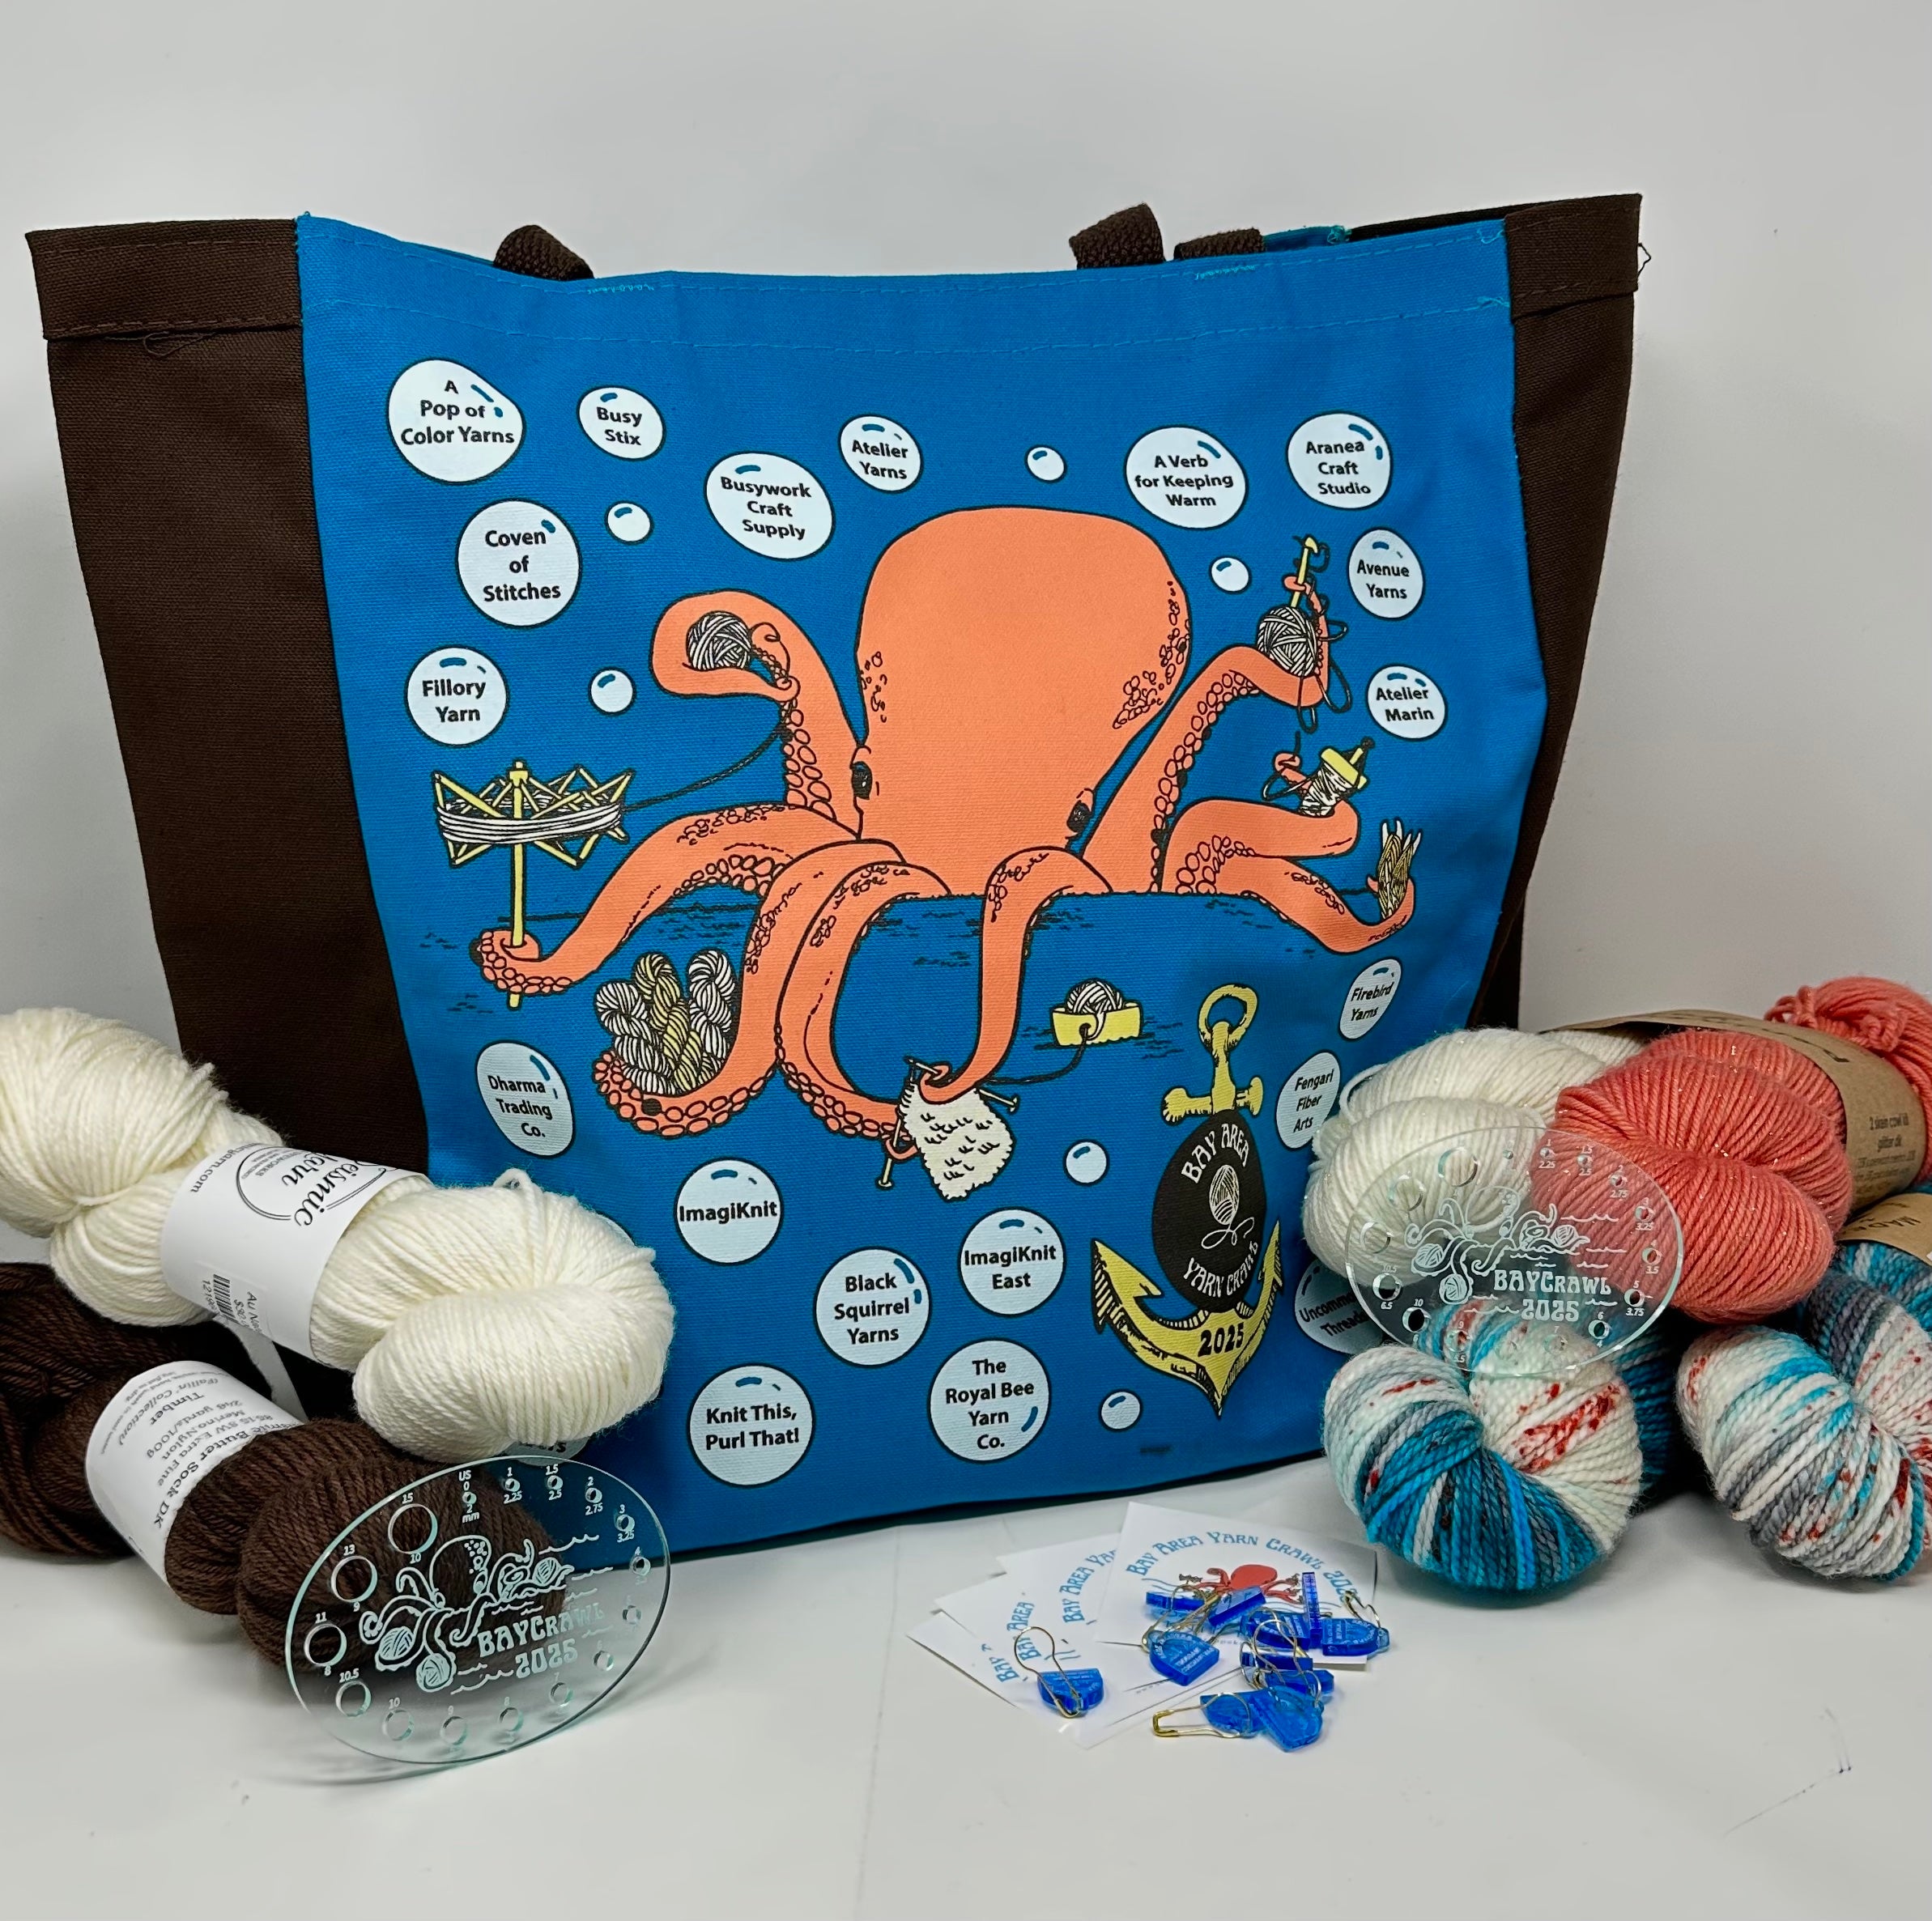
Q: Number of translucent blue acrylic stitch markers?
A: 11